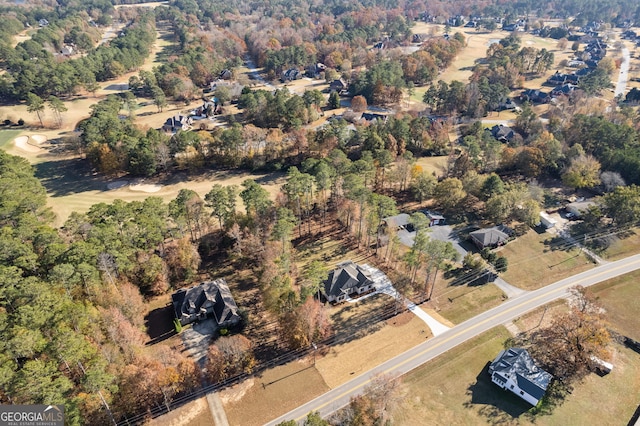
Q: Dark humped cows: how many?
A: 0